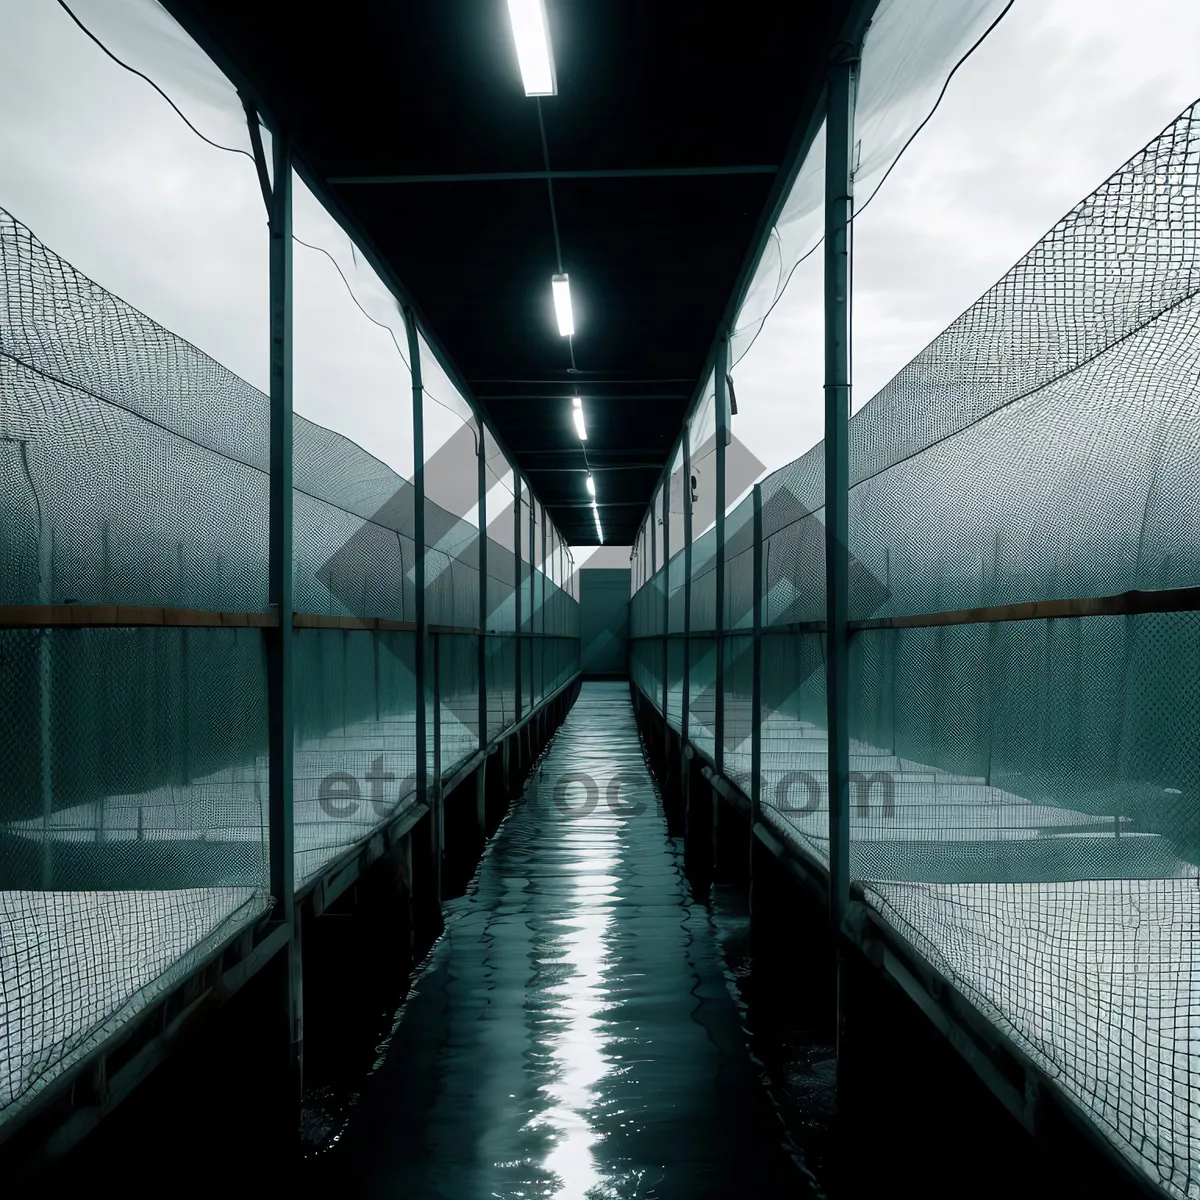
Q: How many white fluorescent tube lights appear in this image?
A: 5